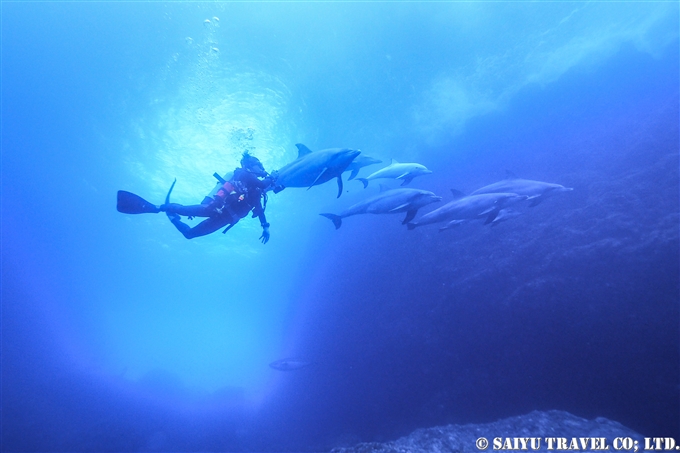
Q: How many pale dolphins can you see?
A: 1